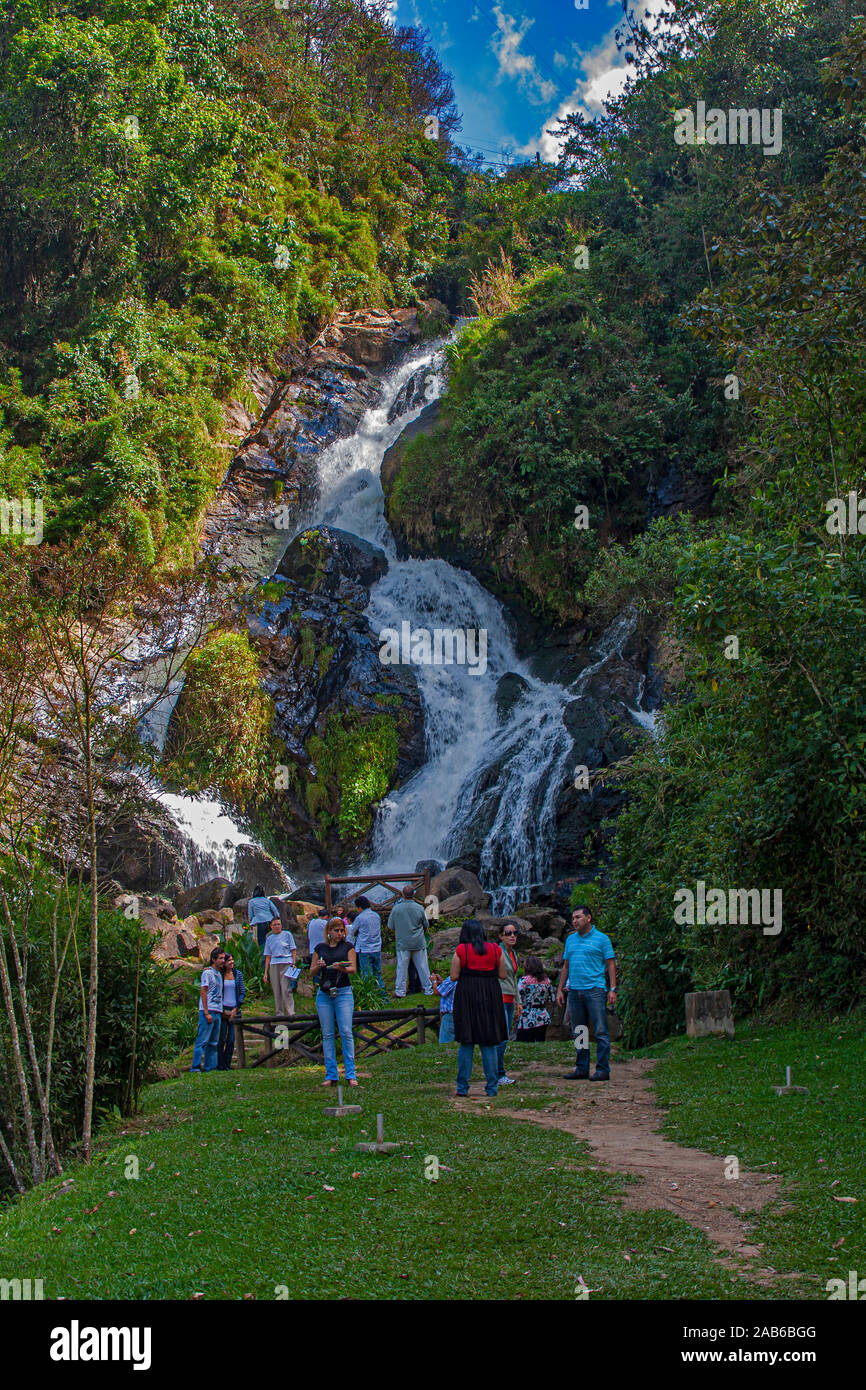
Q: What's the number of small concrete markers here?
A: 3